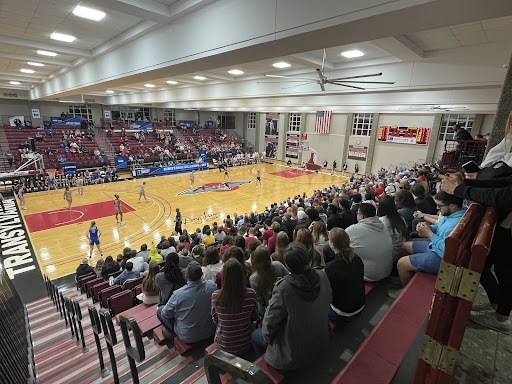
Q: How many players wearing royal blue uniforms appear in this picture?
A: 5